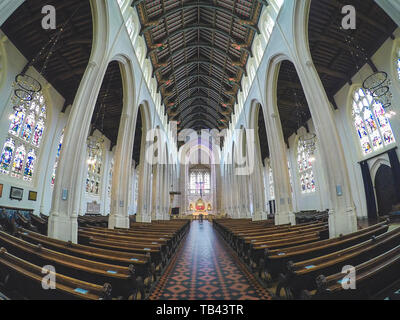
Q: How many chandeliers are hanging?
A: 4